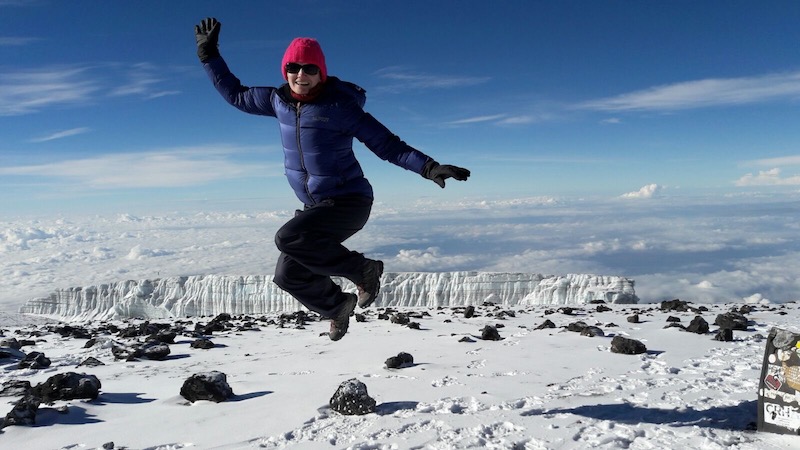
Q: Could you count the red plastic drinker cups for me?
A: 0